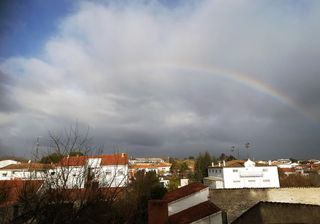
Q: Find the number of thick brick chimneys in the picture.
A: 1